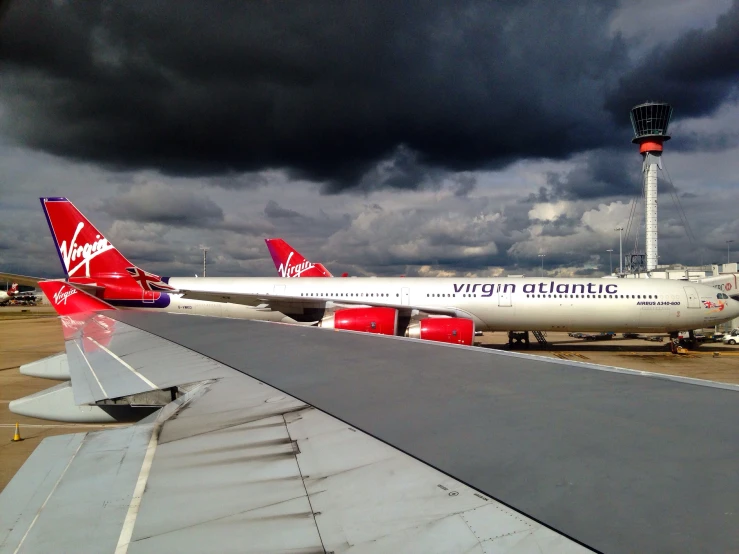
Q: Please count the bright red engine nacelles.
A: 2